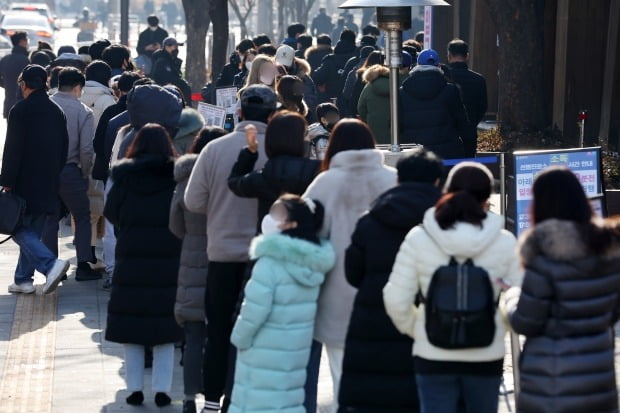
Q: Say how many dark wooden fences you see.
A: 1